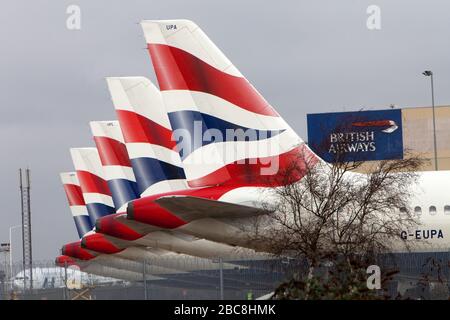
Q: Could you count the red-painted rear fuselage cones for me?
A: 5